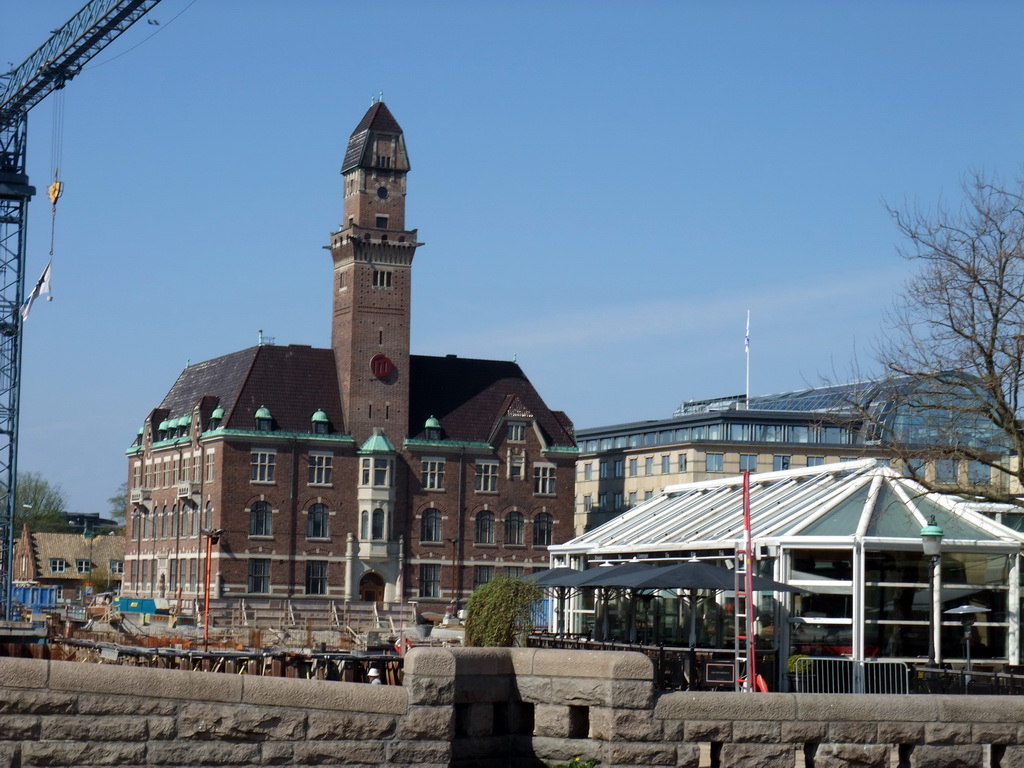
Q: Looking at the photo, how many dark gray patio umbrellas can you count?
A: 4